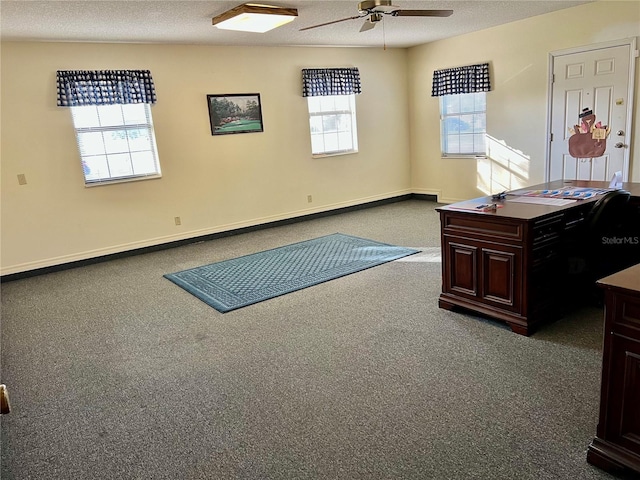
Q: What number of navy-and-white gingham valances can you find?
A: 3